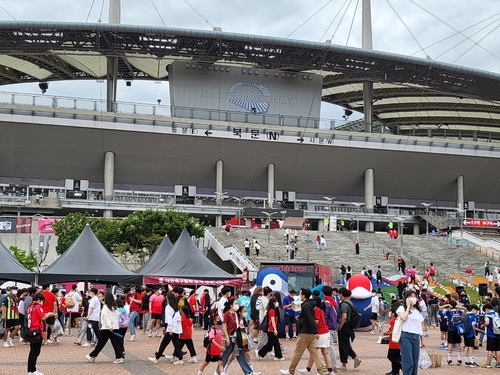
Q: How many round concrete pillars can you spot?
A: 5